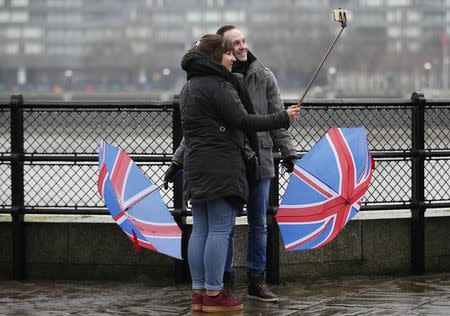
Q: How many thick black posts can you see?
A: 4